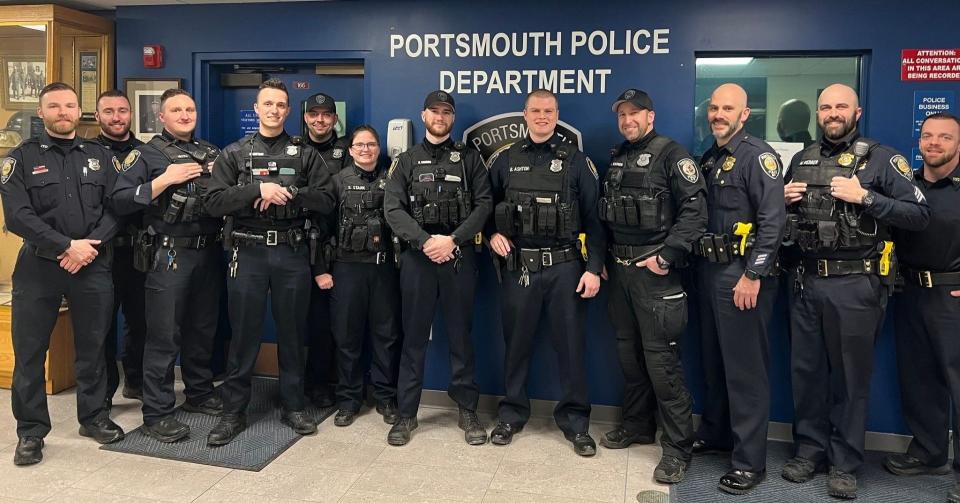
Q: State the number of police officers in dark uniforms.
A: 12